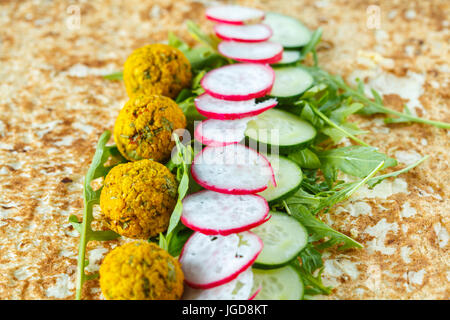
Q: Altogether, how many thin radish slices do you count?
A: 10